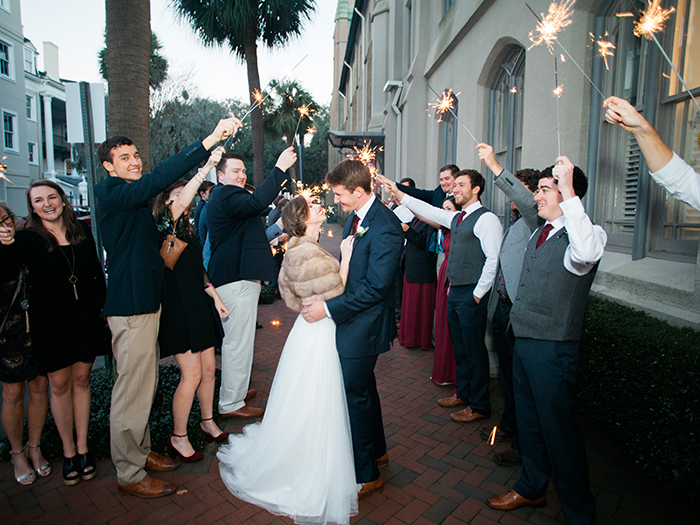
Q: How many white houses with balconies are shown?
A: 1